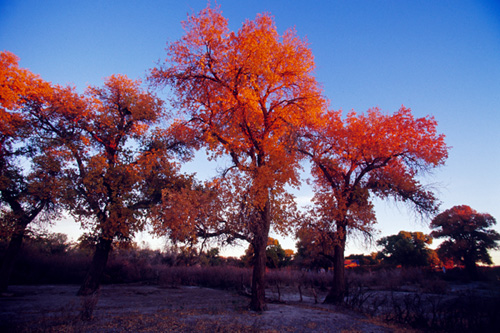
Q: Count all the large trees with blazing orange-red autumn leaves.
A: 4